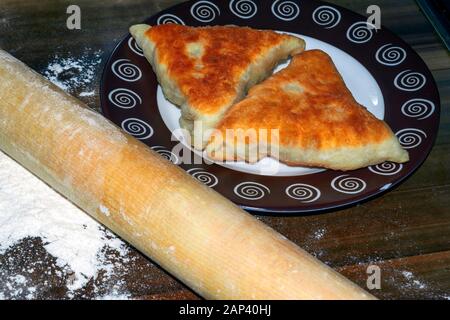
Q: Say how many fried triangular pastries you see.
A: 2